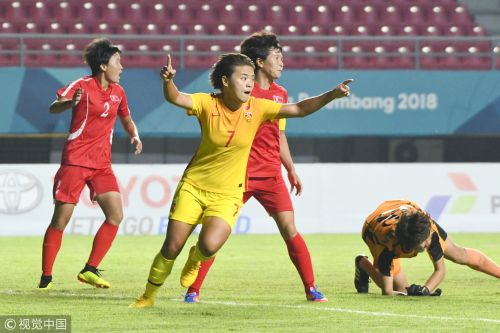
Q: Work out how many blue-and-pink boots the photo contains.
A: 2